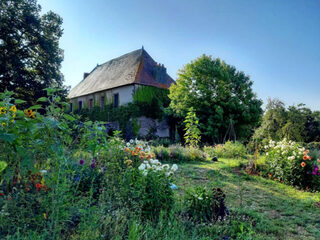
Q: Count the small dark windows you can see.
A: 5